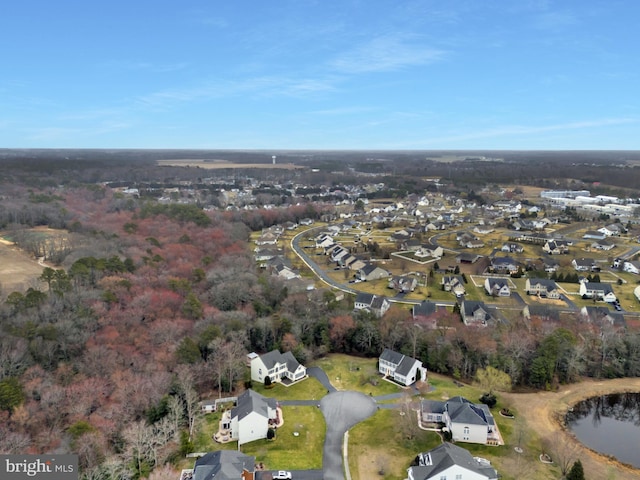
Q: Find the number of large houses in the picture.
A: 6